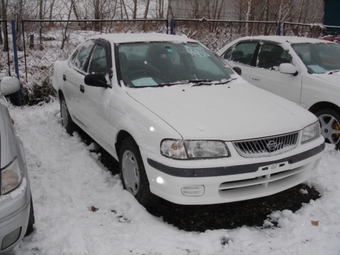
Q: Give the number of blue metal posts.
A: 3